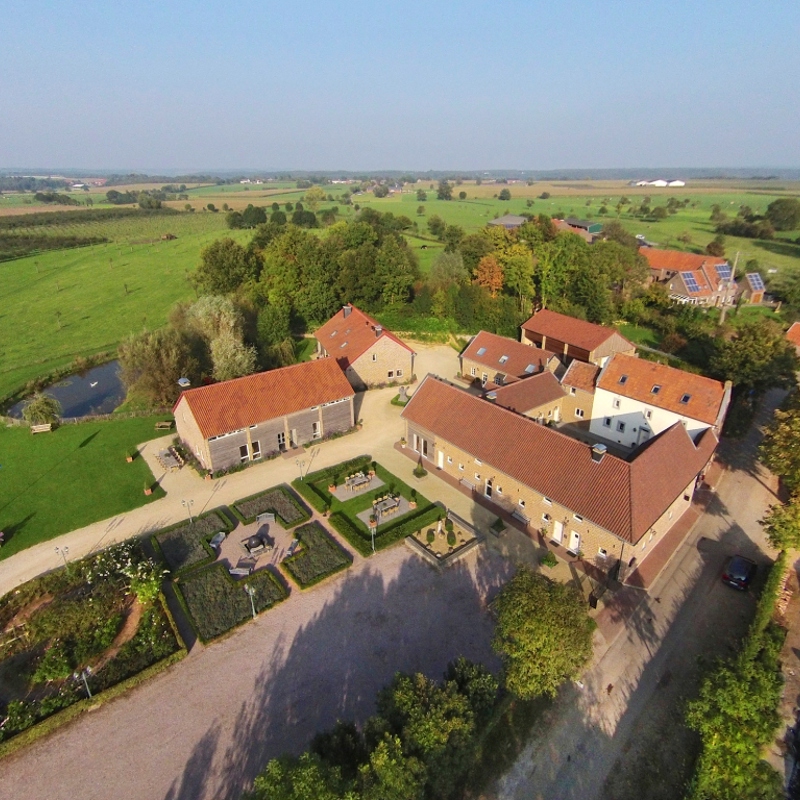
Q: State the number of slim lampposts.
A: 6